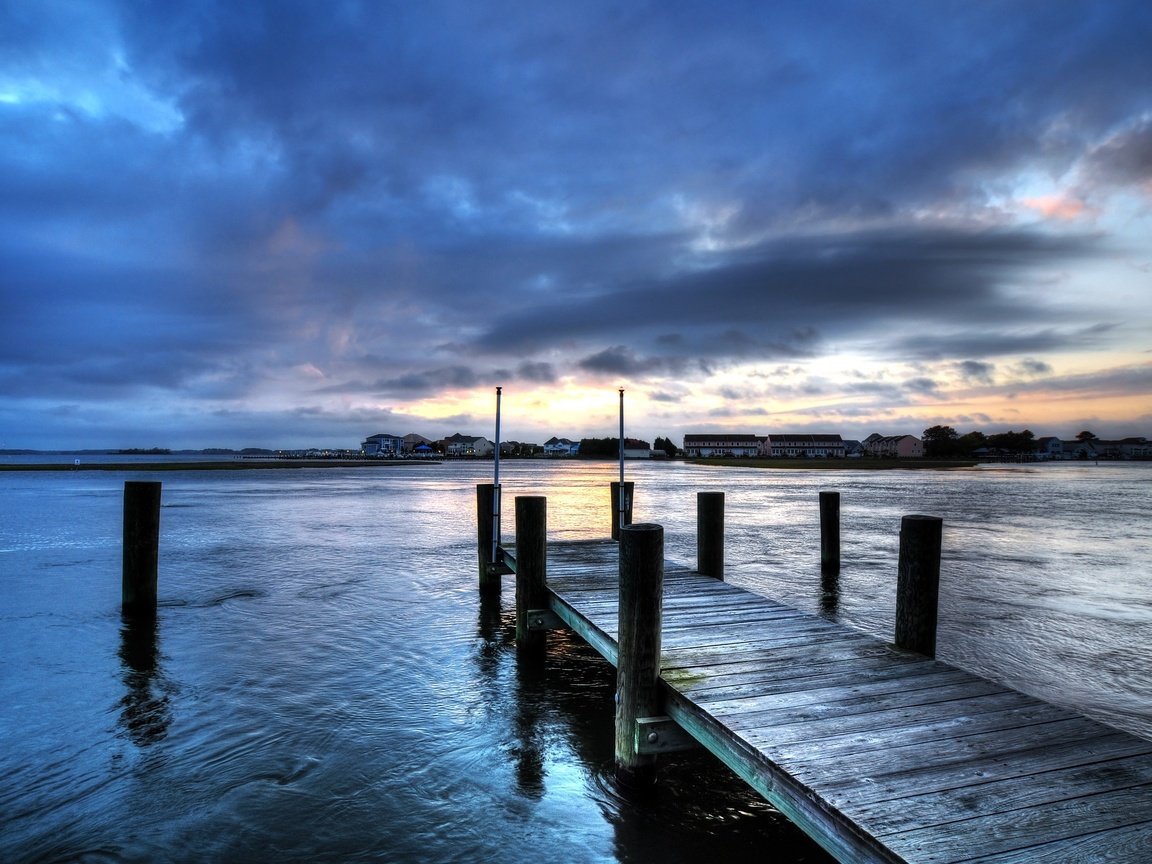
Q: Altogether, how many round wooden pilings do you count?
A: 8